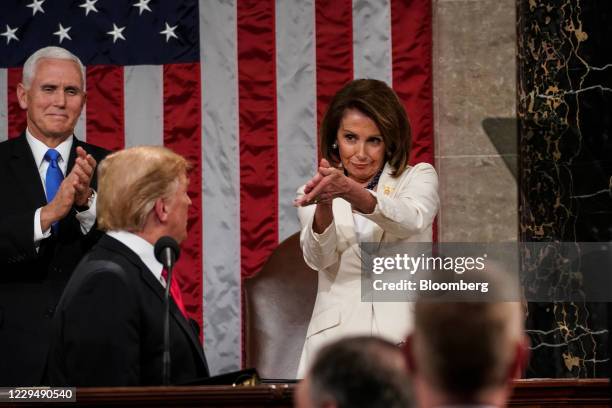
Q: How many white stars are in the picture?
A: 7